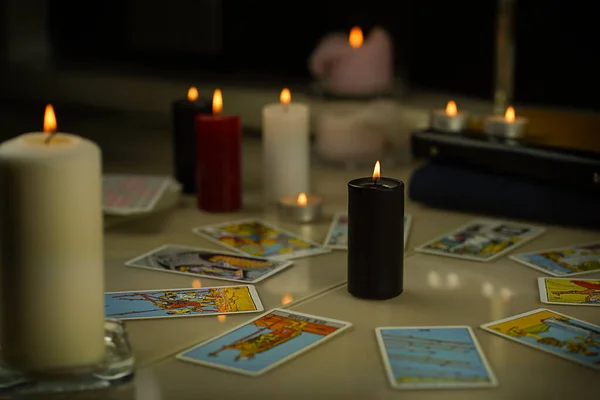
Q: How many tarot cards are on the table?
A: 10